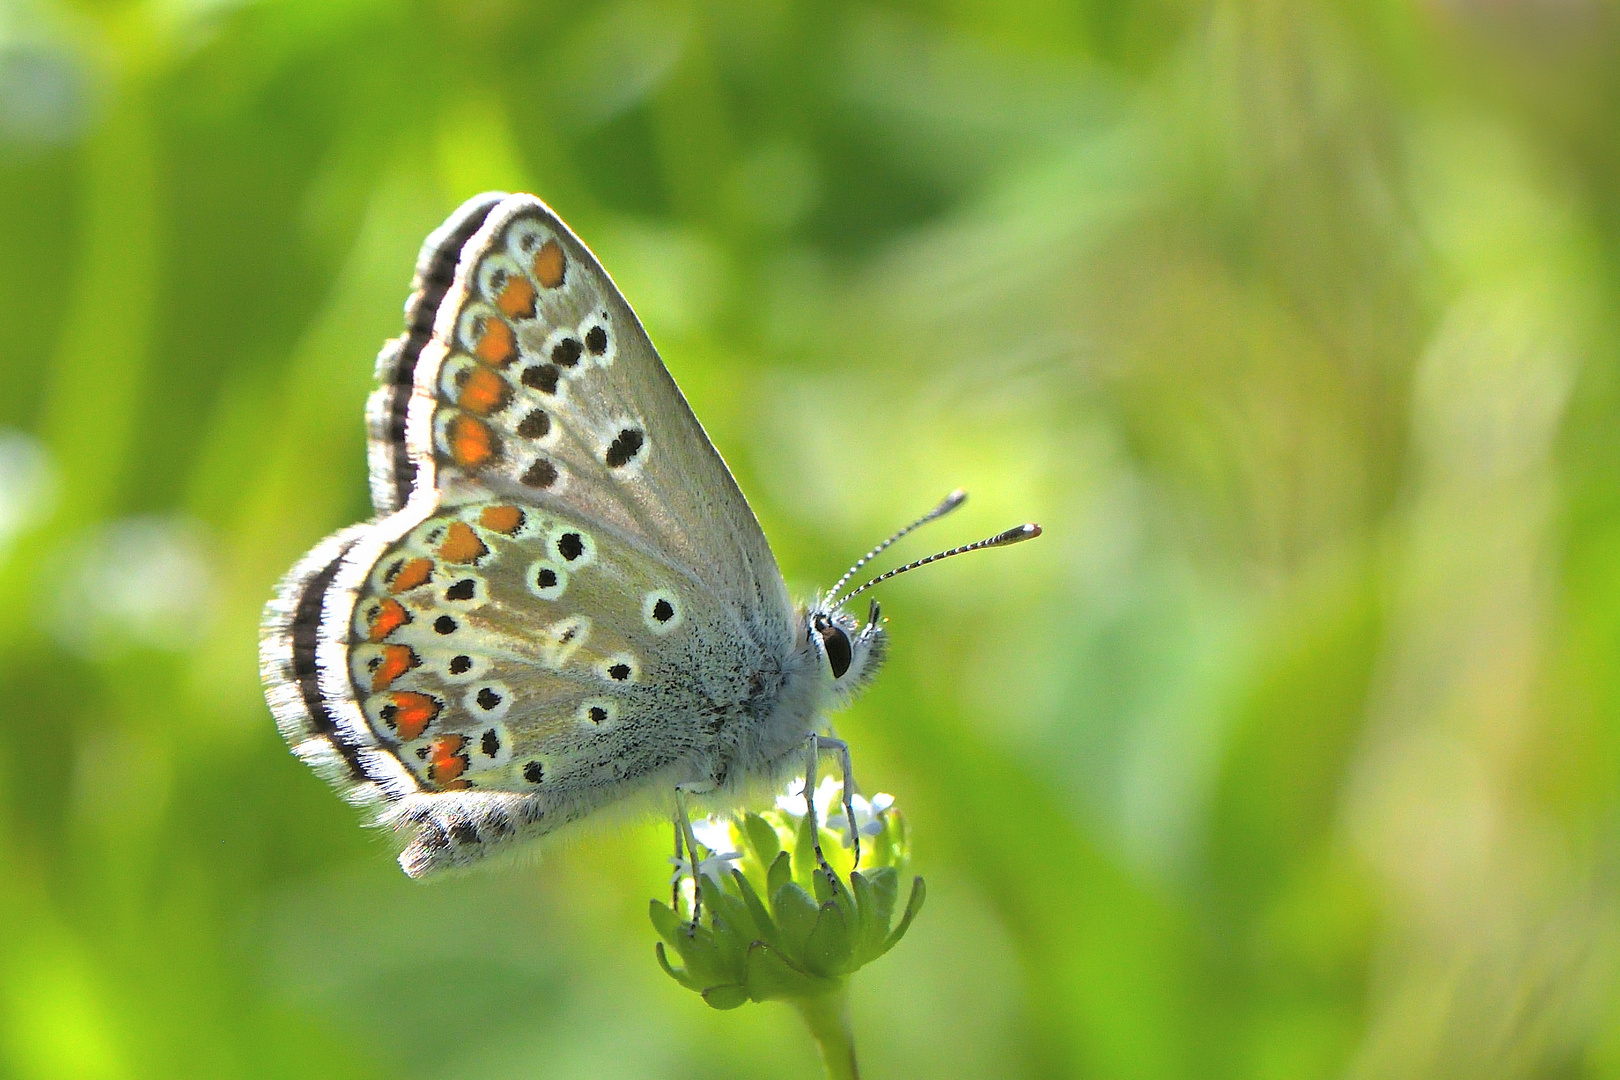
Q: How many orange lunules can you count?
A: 12